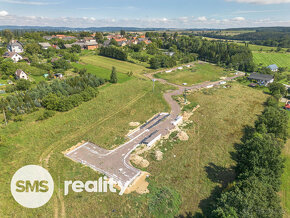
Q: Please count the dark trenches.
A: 3